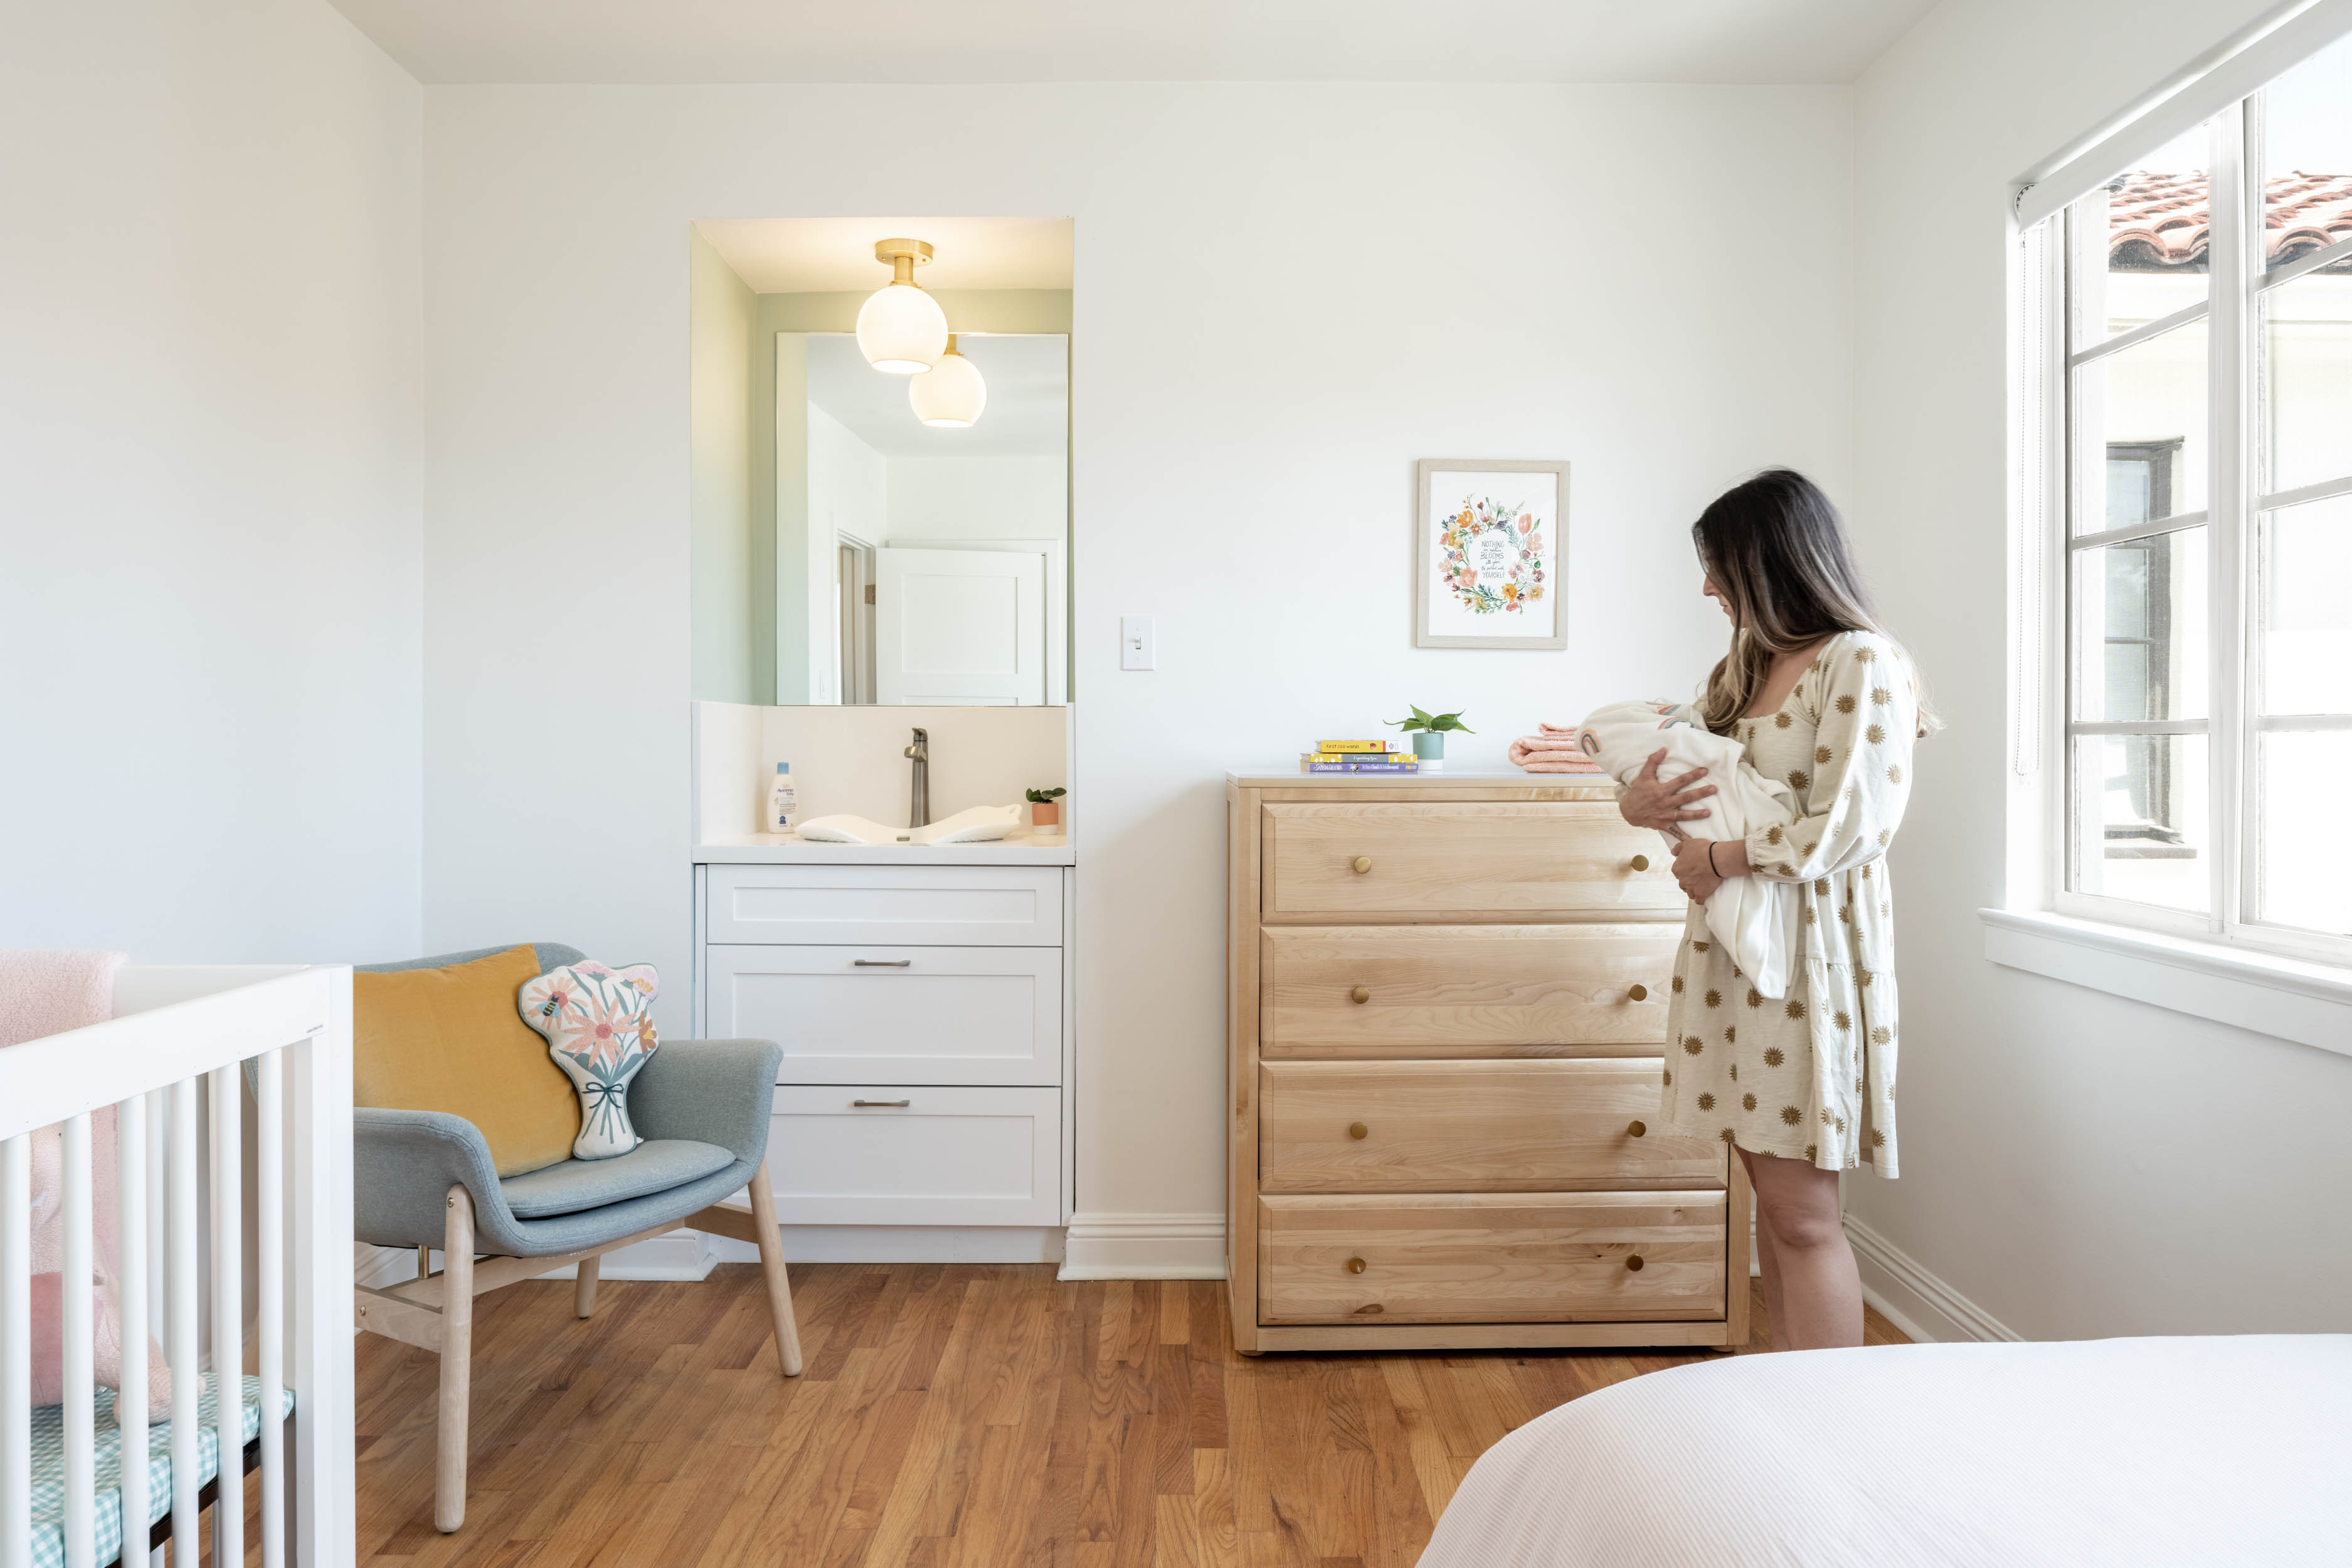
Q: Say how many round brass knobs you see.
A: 8